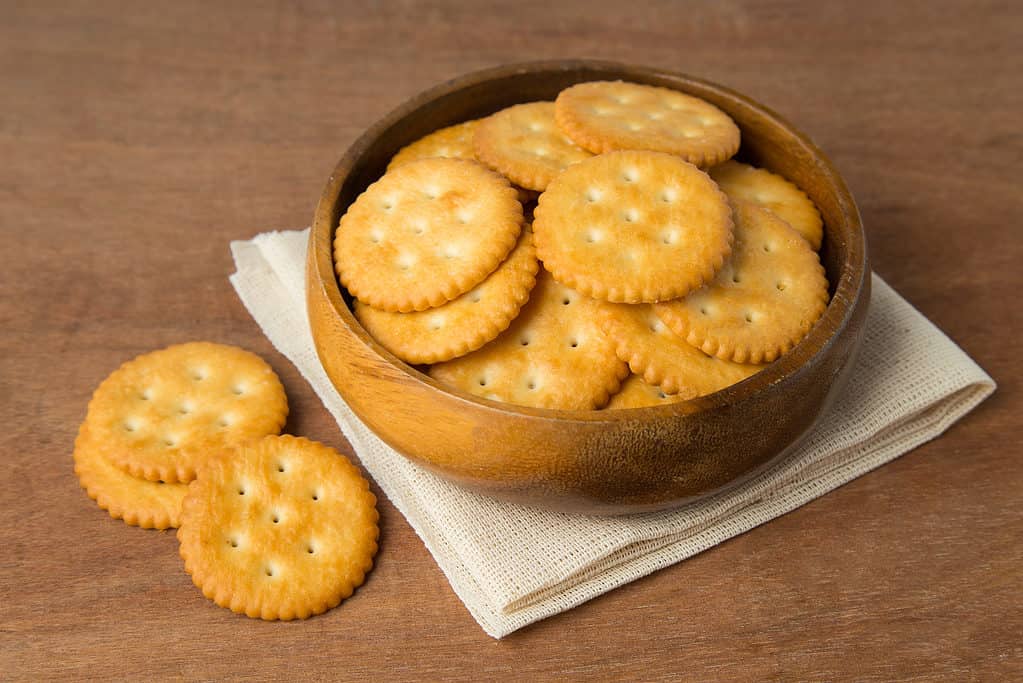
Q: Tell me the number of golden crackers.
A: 14